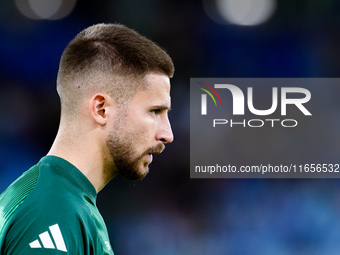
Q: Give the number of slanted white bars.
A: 3